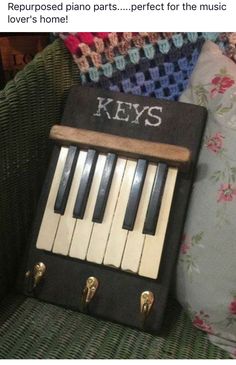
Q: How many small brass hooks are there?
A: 3